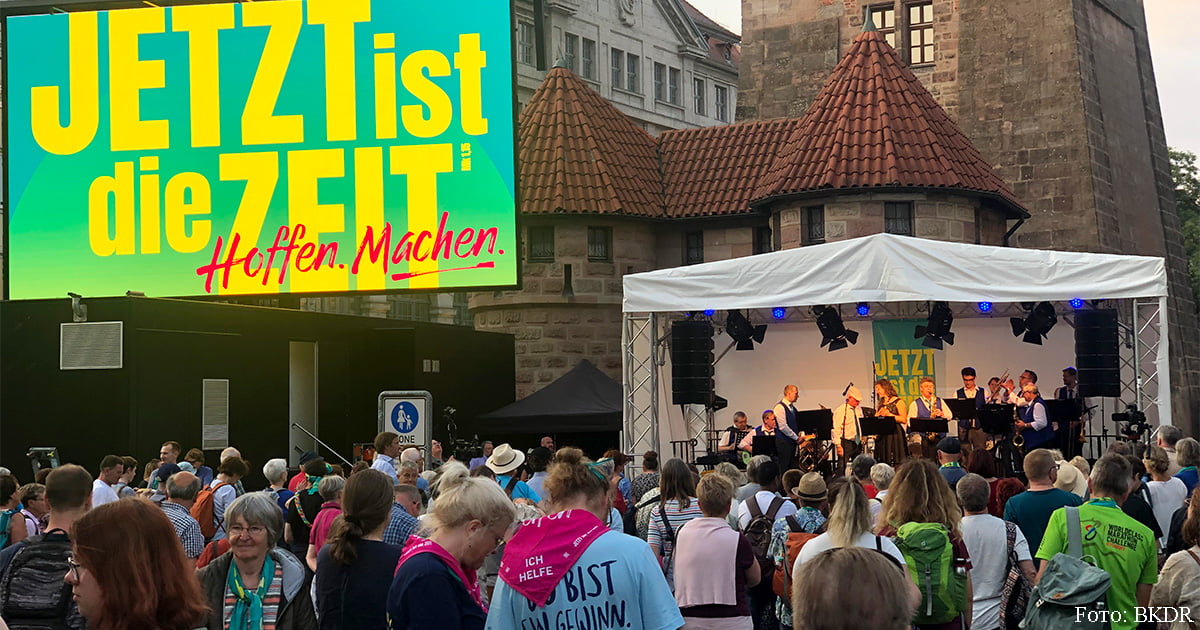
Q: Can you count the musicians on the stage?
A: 11